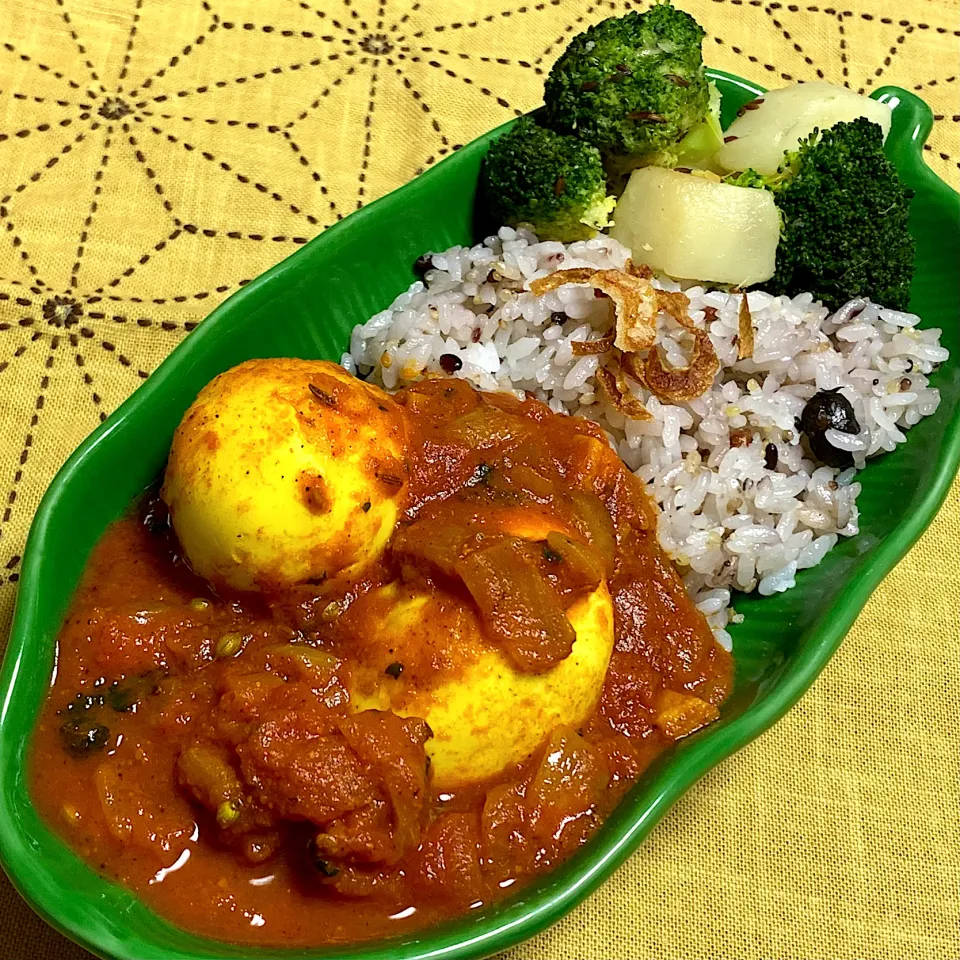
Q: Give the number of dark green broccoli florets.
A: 3